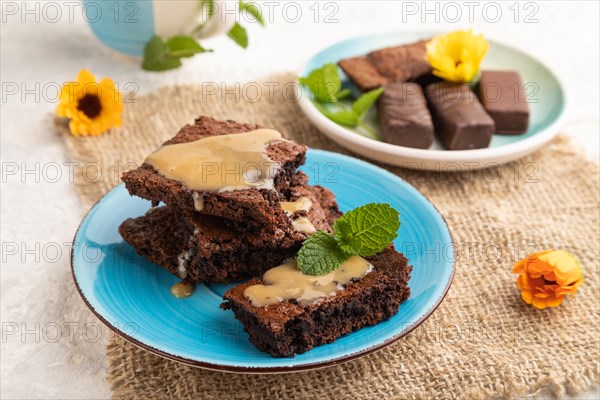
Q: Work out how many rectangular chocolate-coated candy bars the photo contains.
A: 3